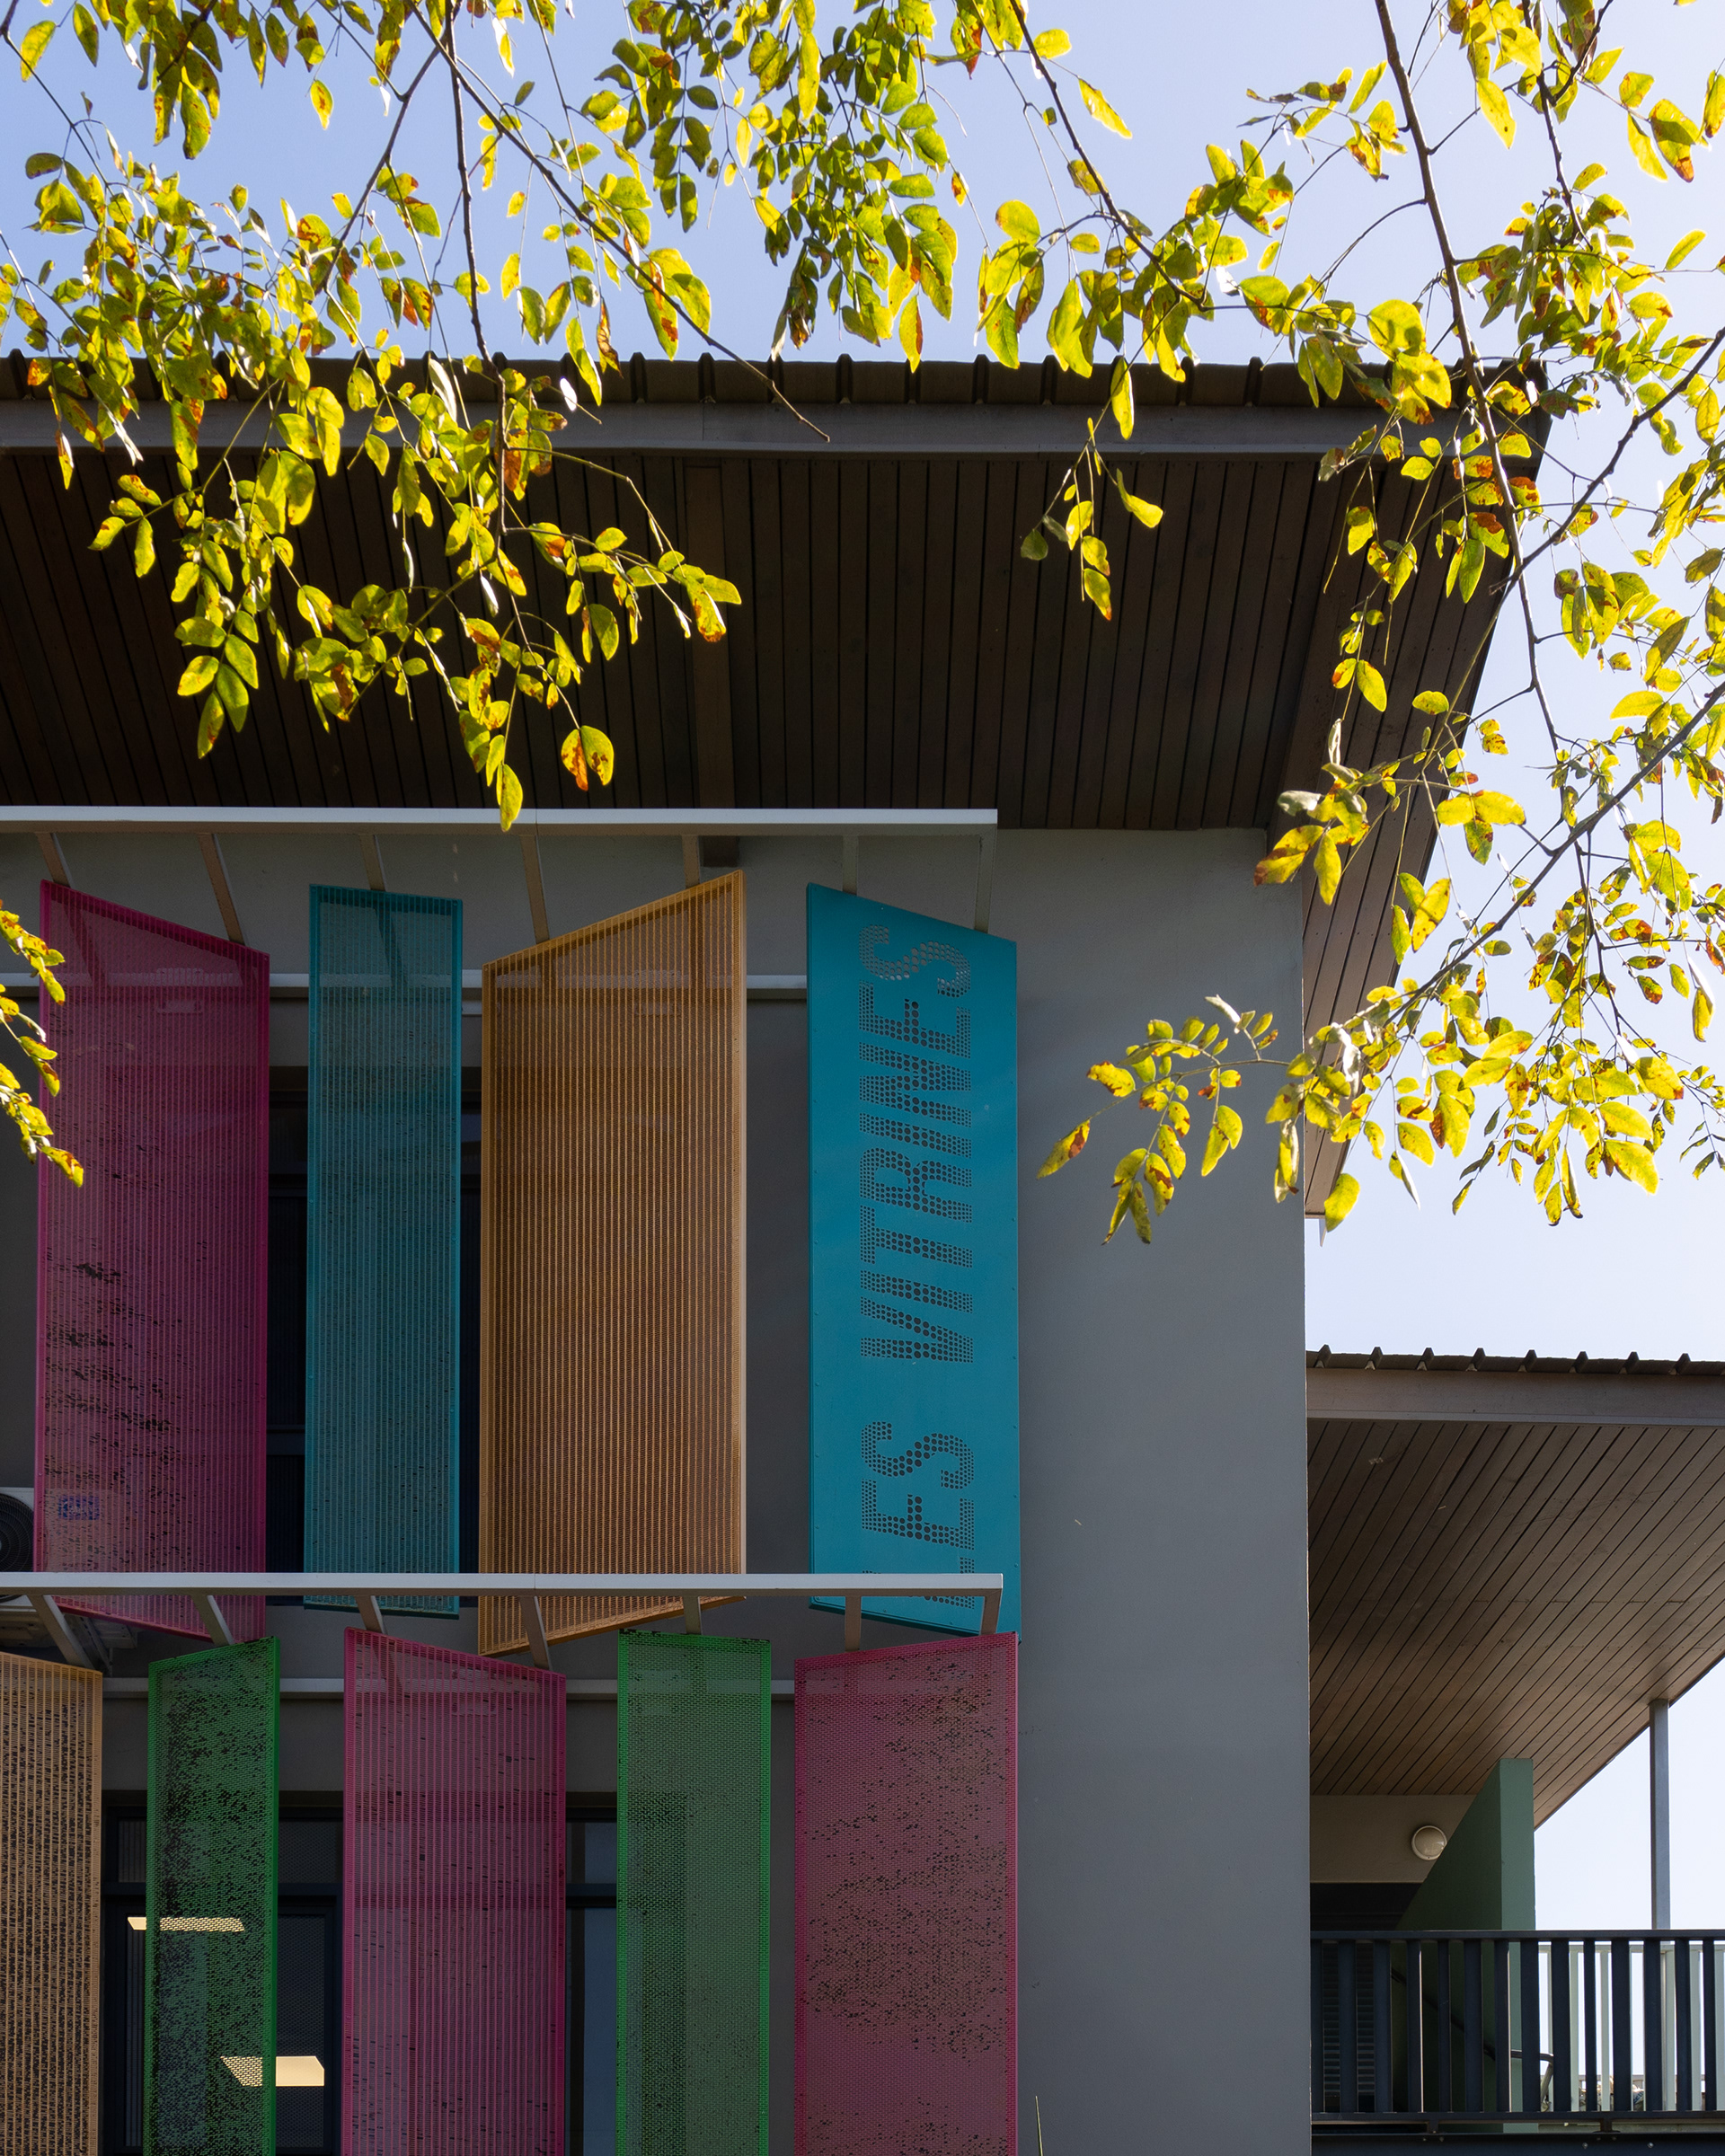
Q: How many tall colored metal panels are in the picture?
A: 9